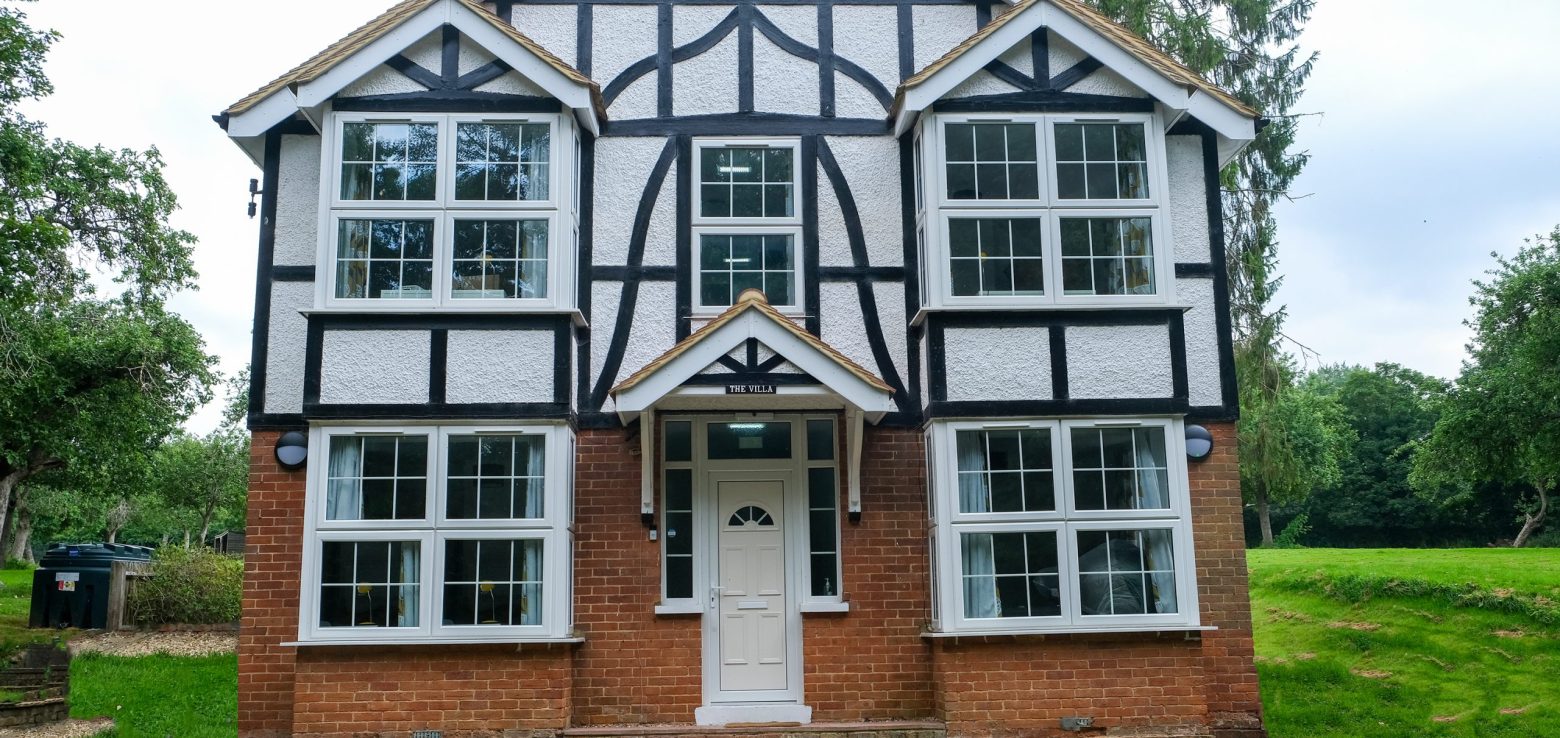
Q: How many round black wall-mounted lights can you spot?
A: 2